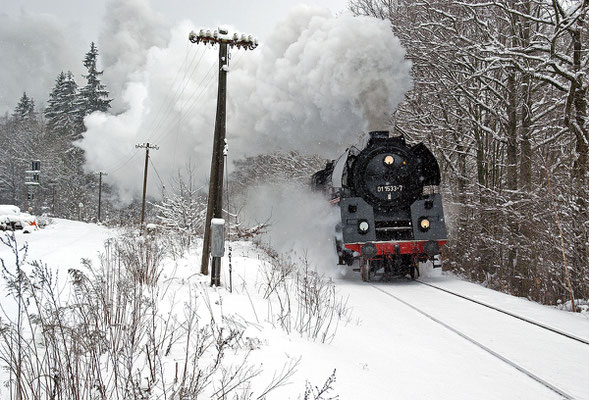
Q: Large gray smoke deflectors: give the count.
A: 2